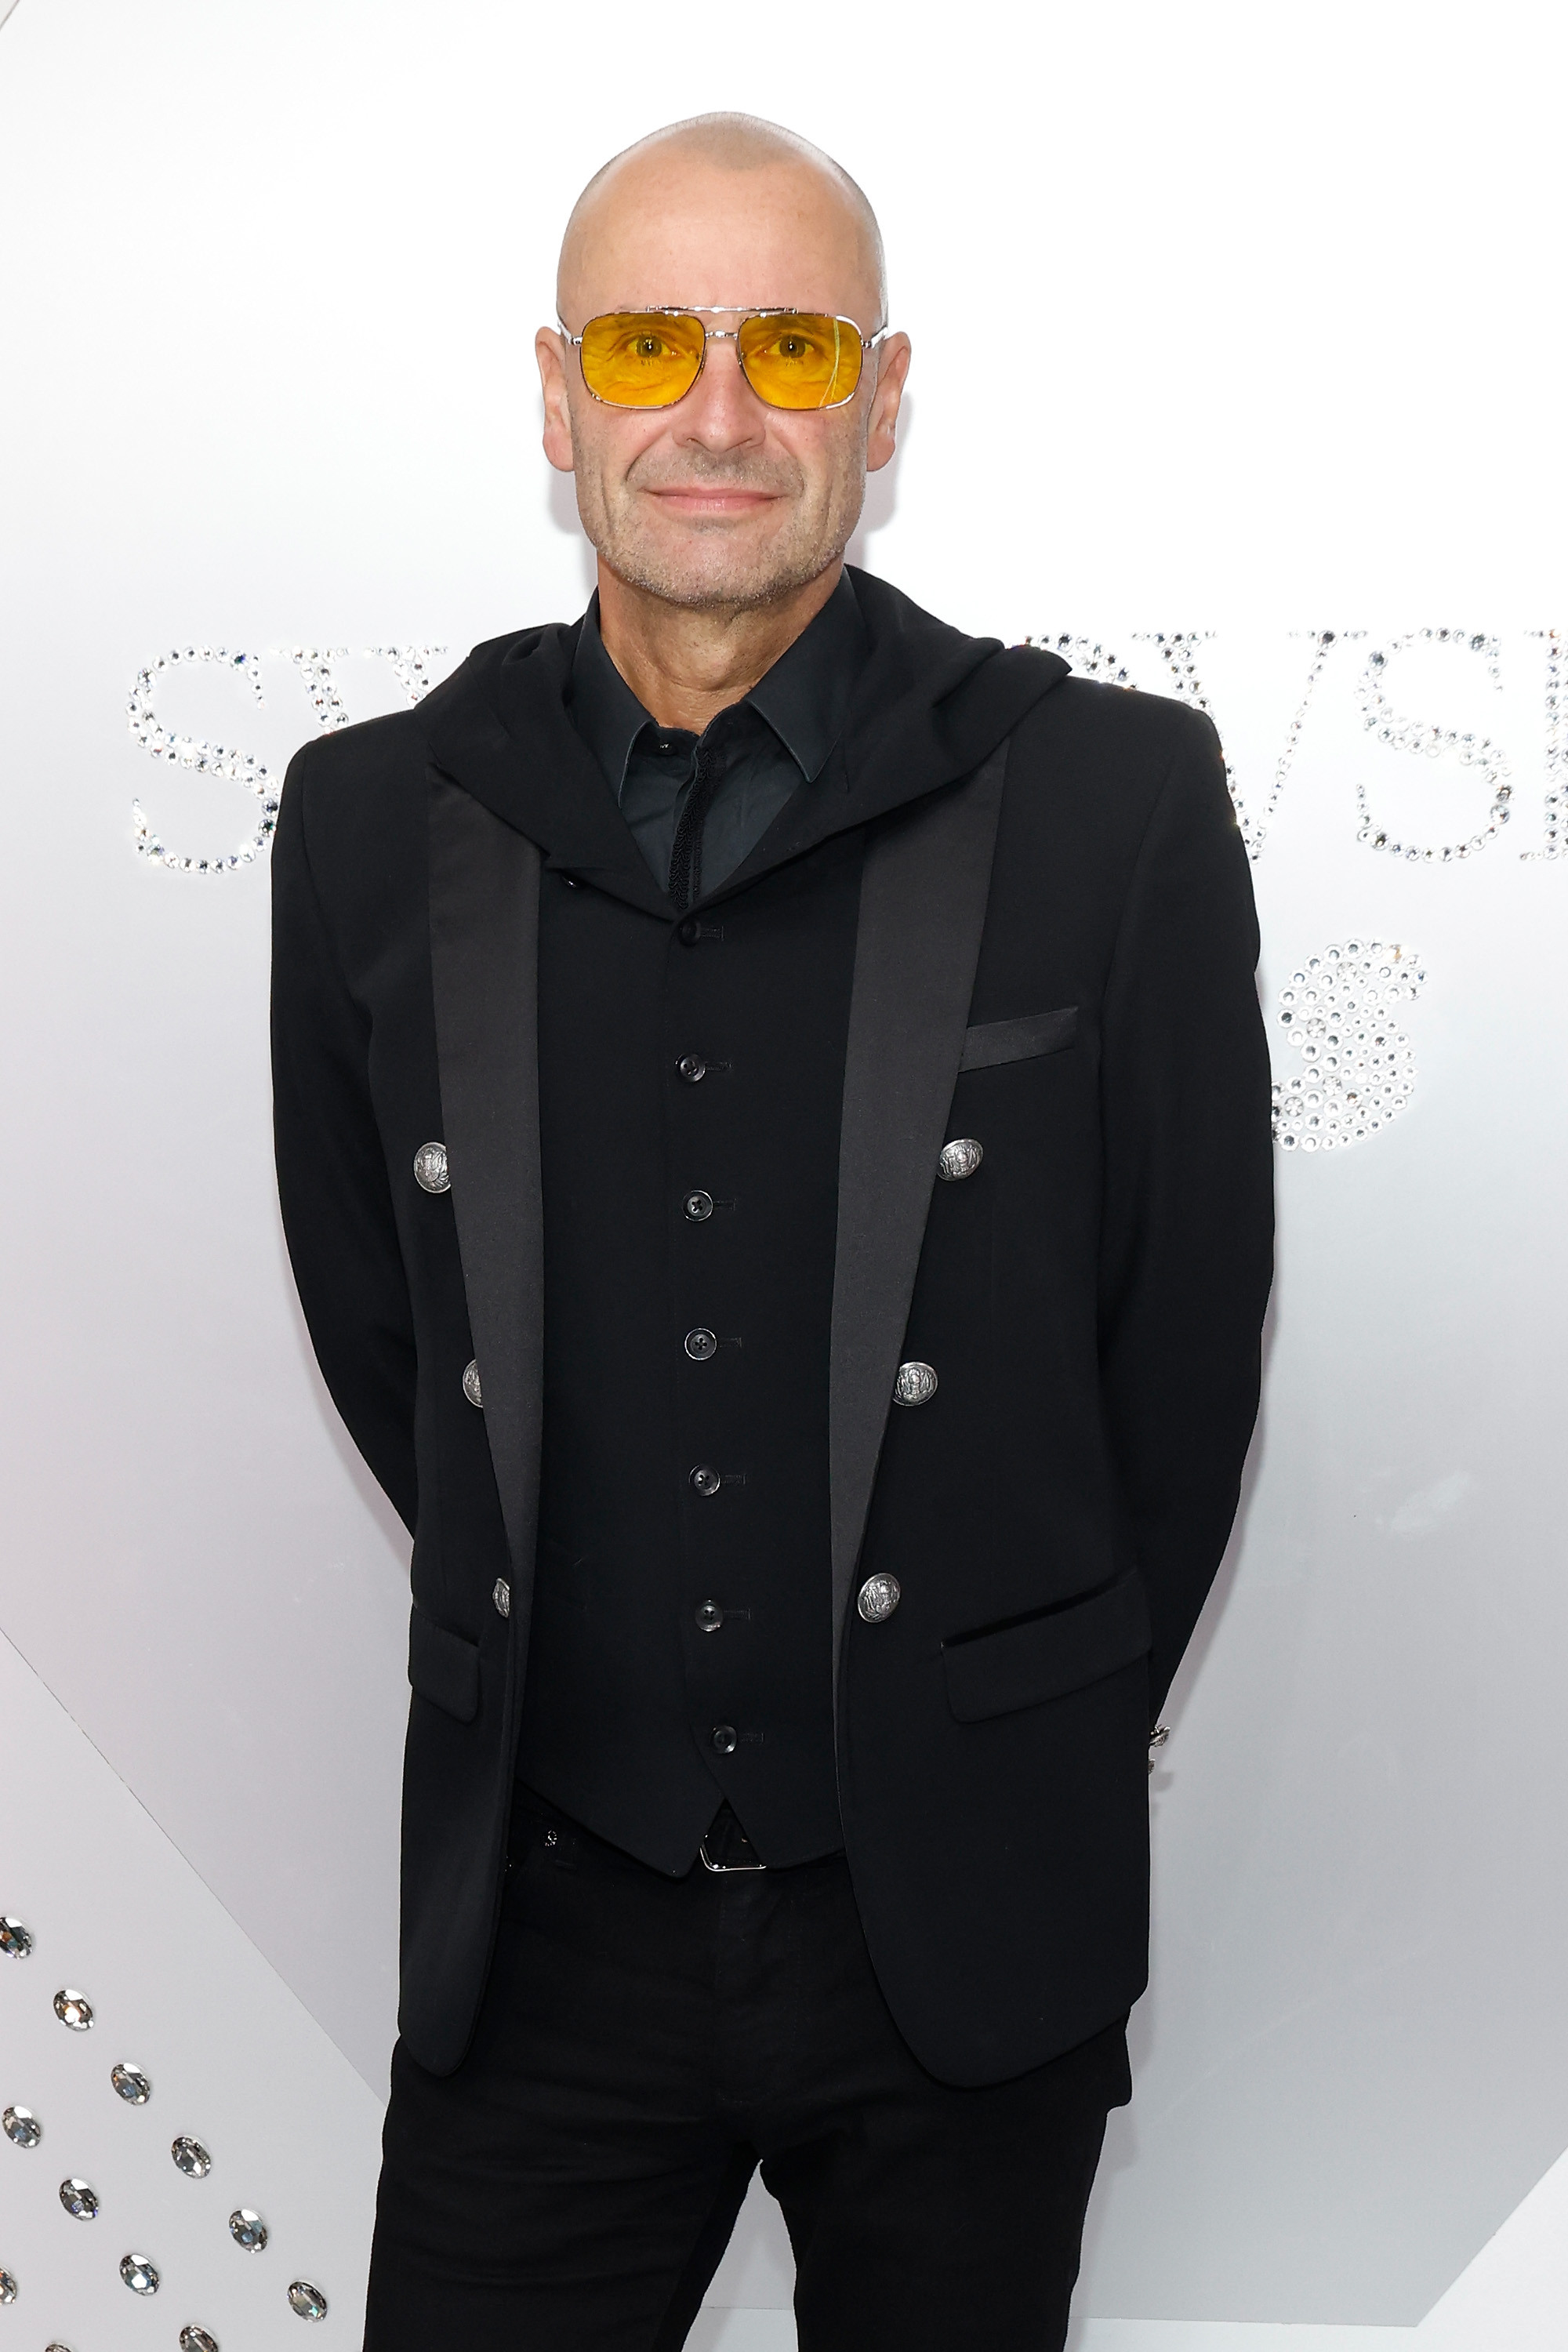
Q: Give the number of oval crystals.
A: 12